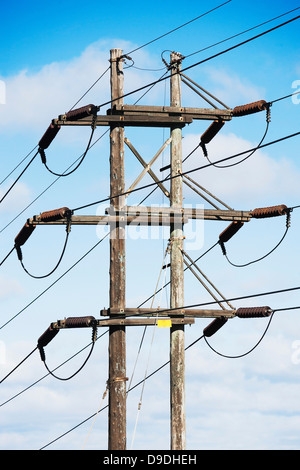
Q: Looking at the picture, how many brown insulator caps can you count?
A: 12